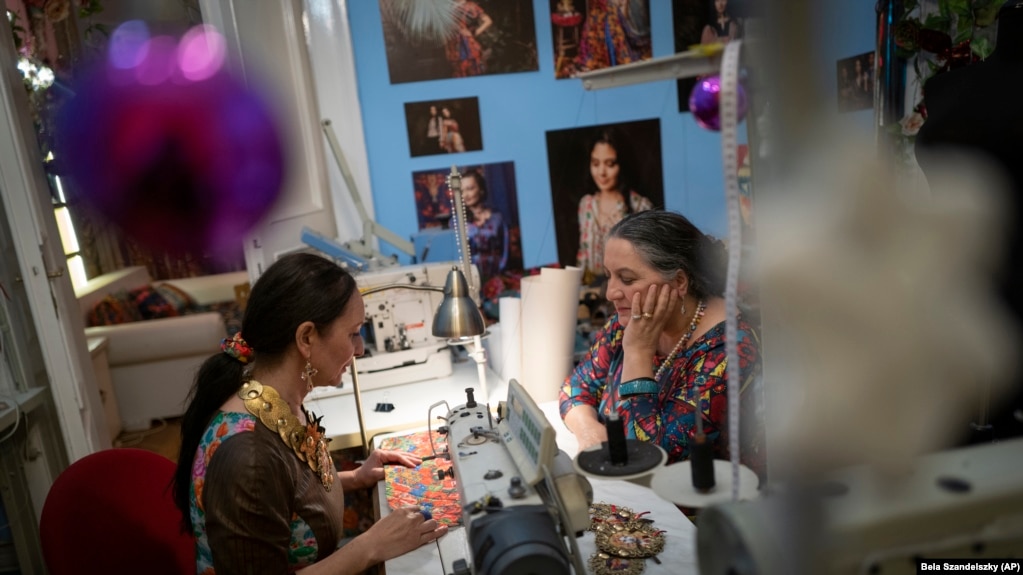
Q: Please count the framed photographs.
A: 7